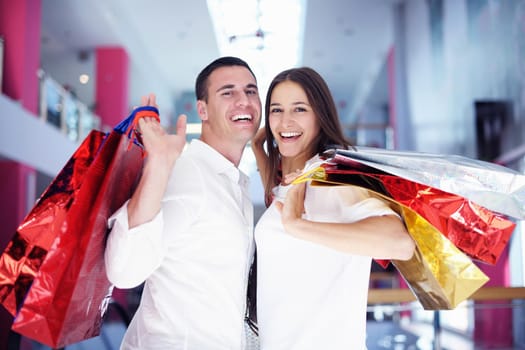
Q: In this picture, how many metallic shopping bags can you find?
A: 5